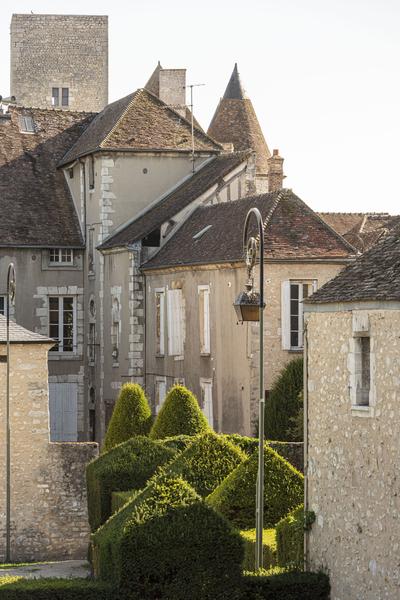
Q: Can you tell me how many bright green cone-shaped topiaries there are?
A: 2